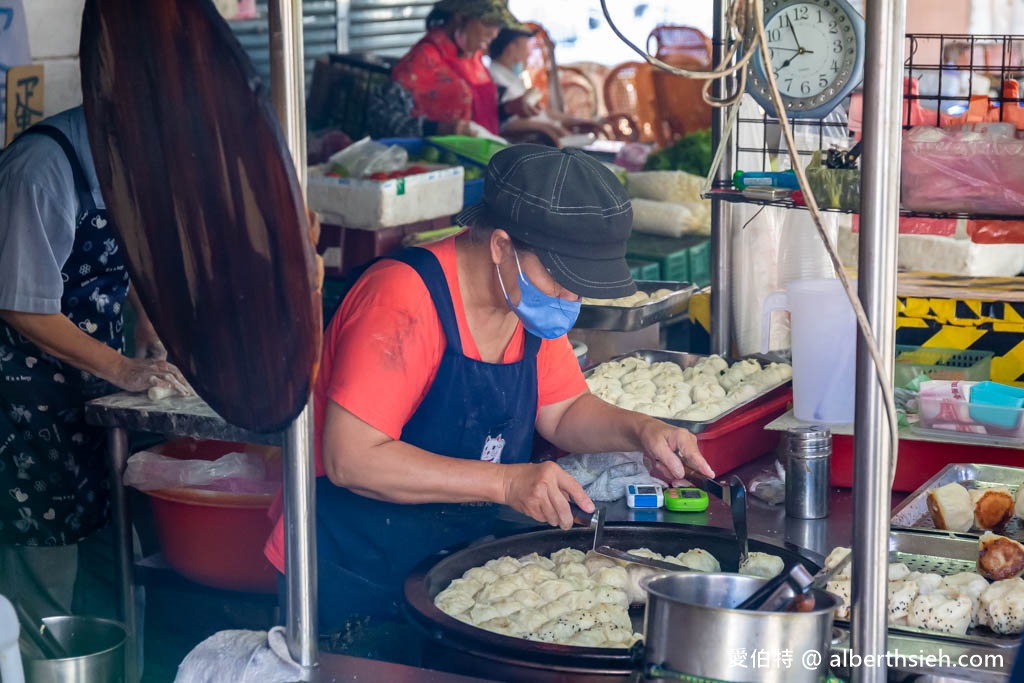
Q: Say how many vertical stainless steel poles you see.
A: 3